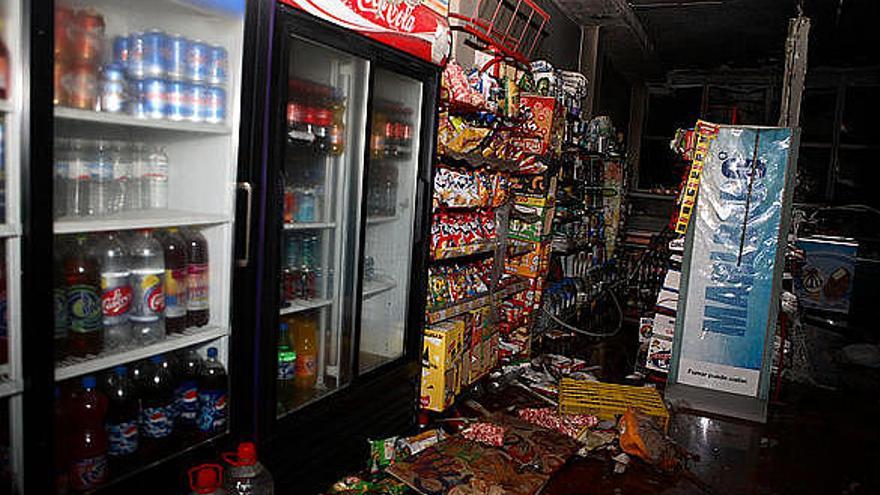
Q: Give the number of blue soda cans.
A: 12